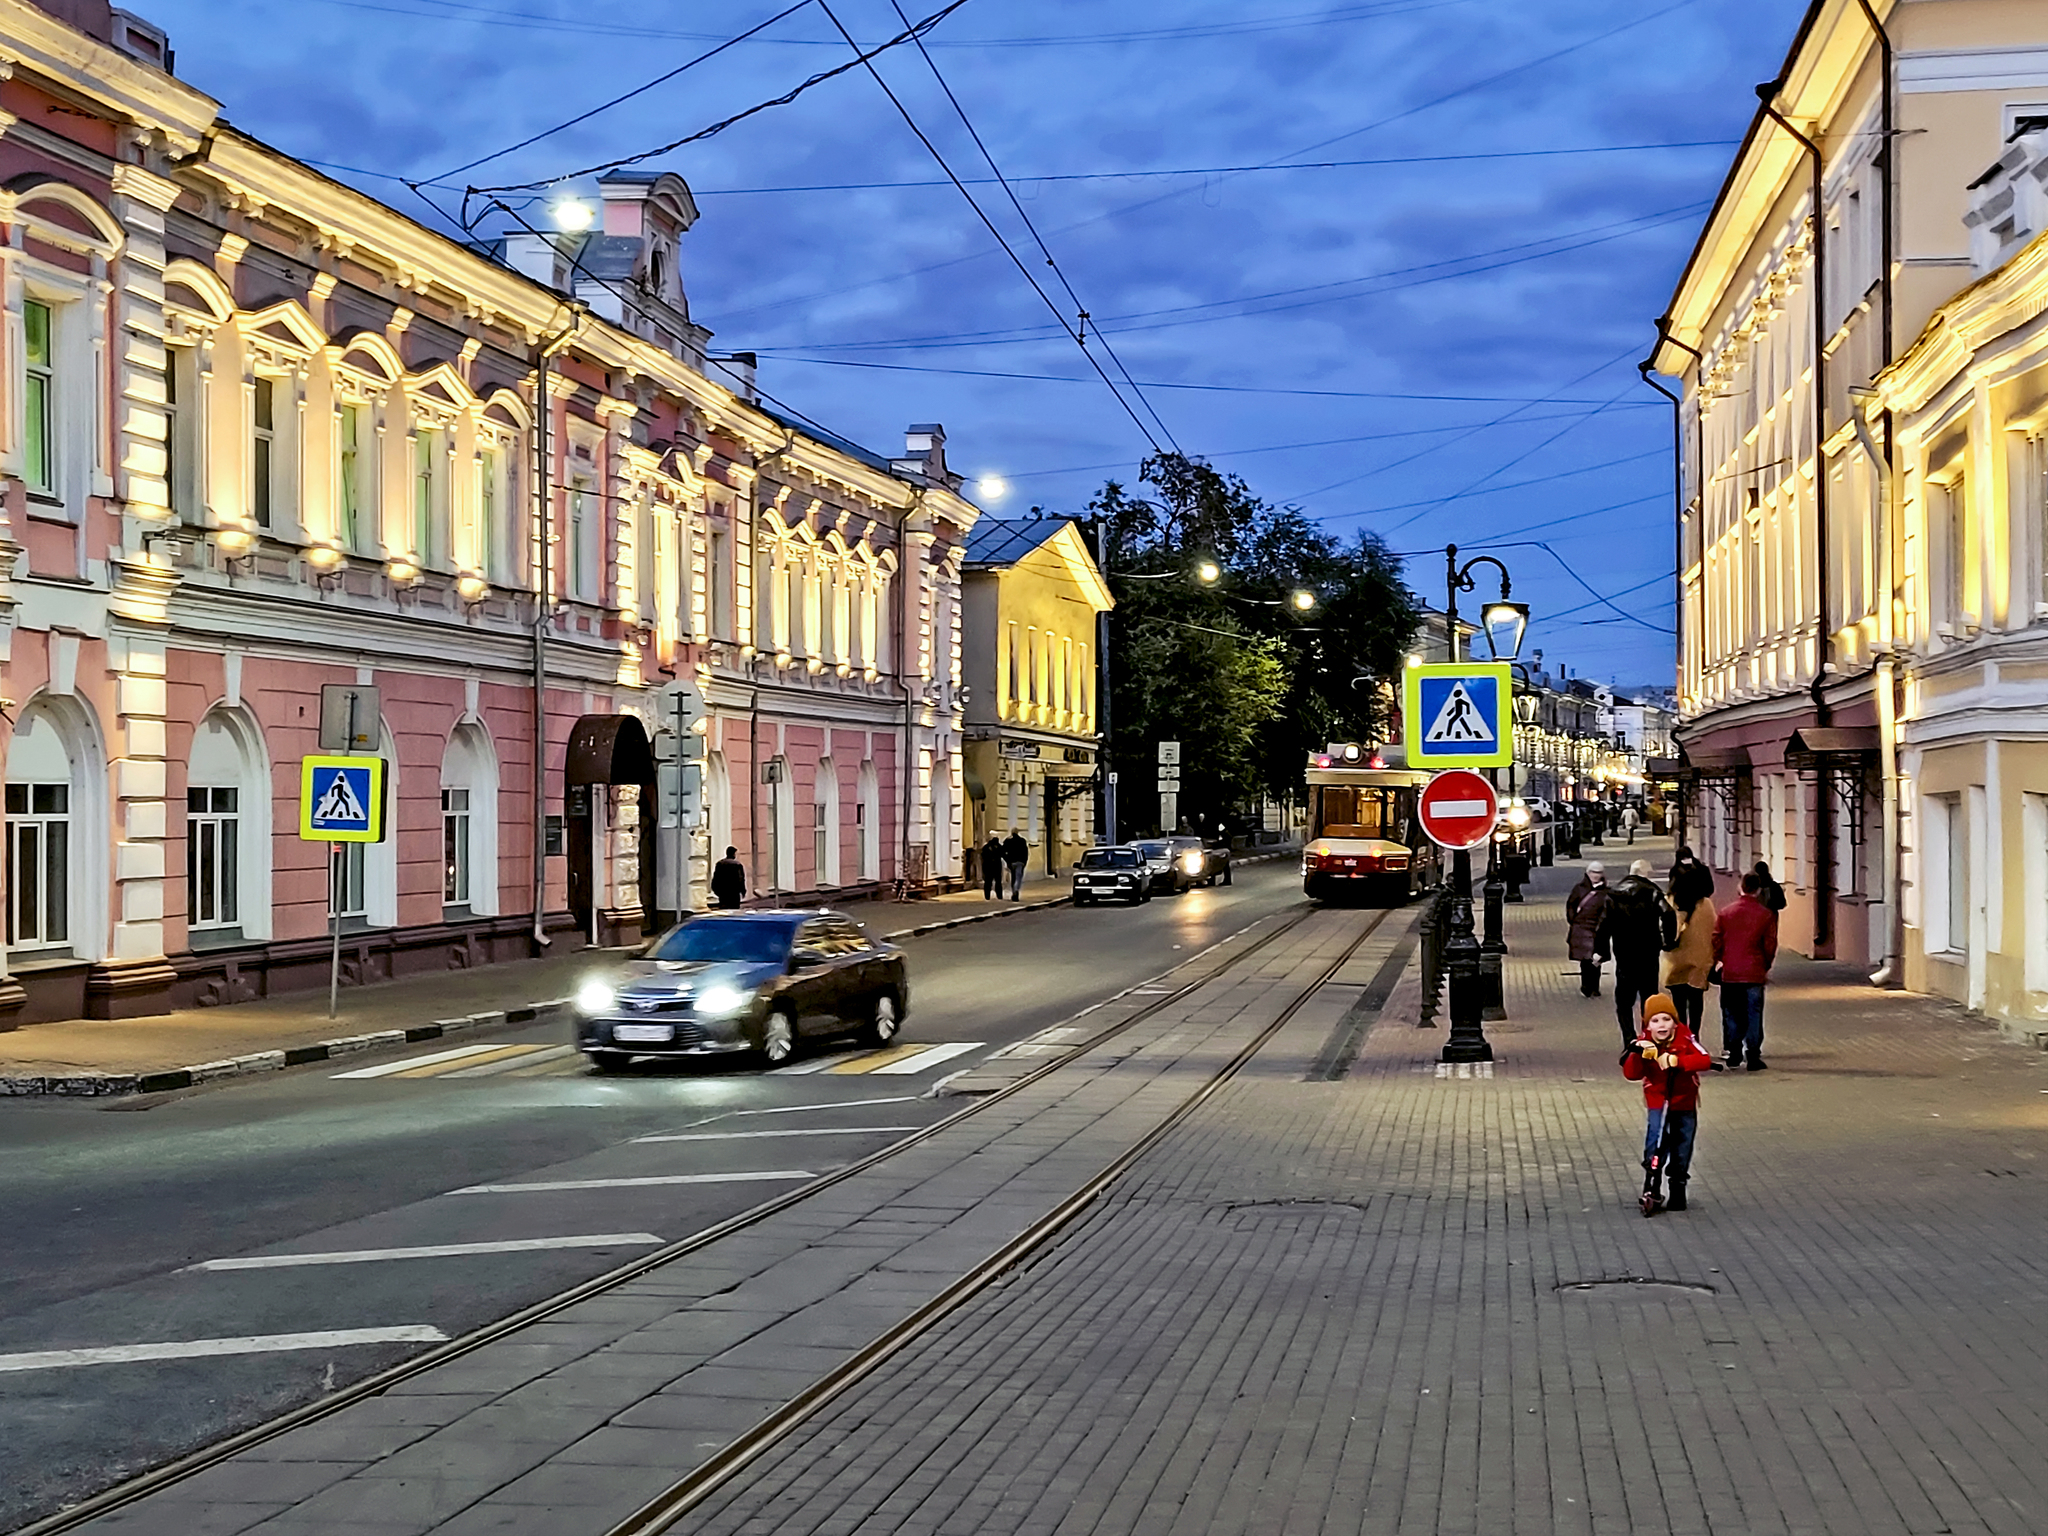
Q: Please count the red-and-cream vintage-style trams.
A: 1